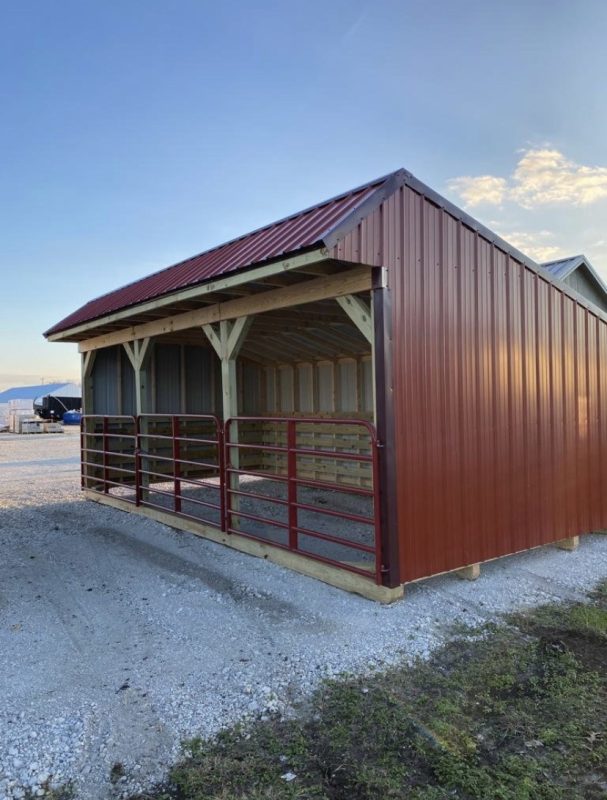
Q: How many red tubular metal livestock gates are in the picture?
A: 3